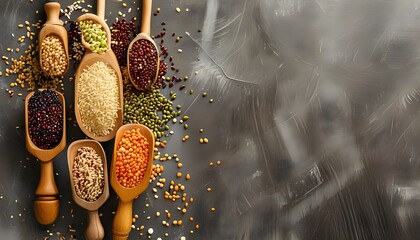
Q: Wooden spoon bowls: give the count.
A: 7